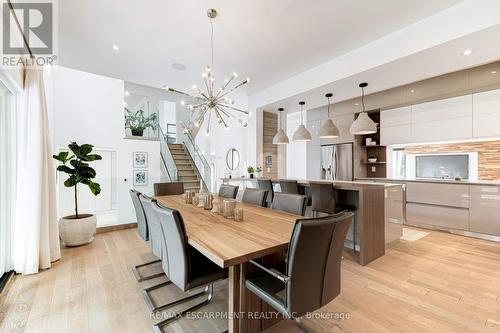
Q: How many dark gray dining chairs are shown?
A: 8